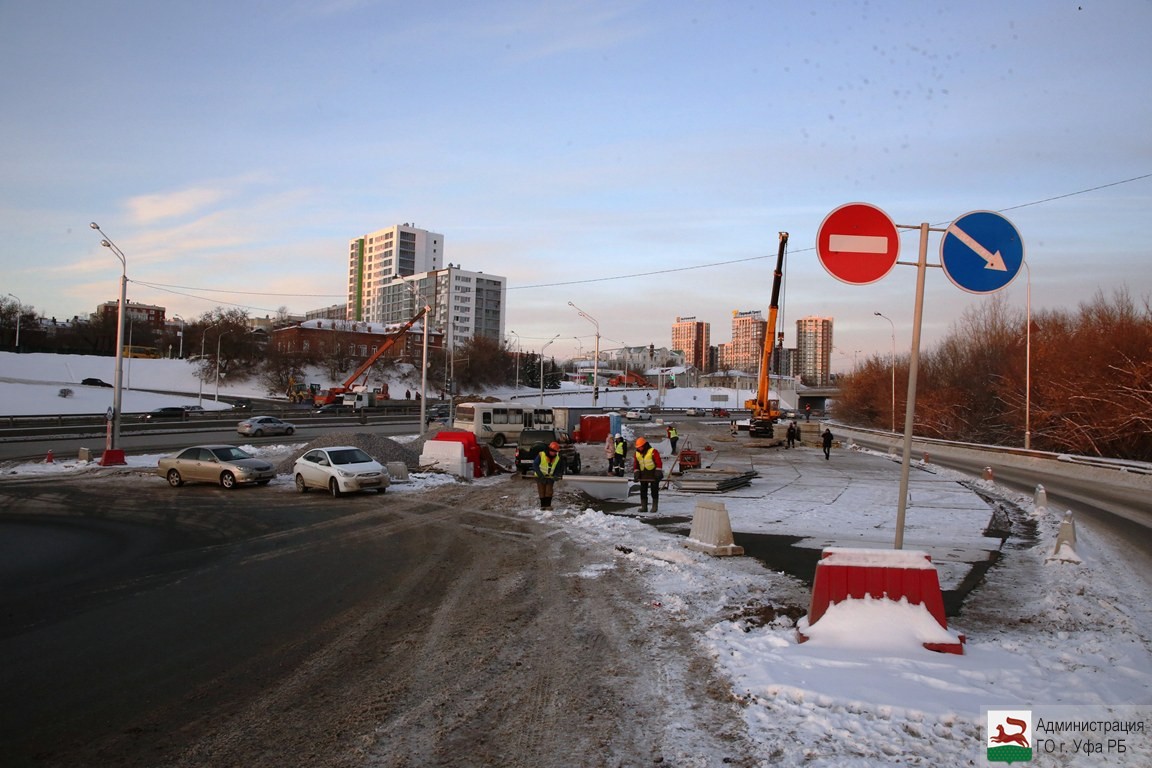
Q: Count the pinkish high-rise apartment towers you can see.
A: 3